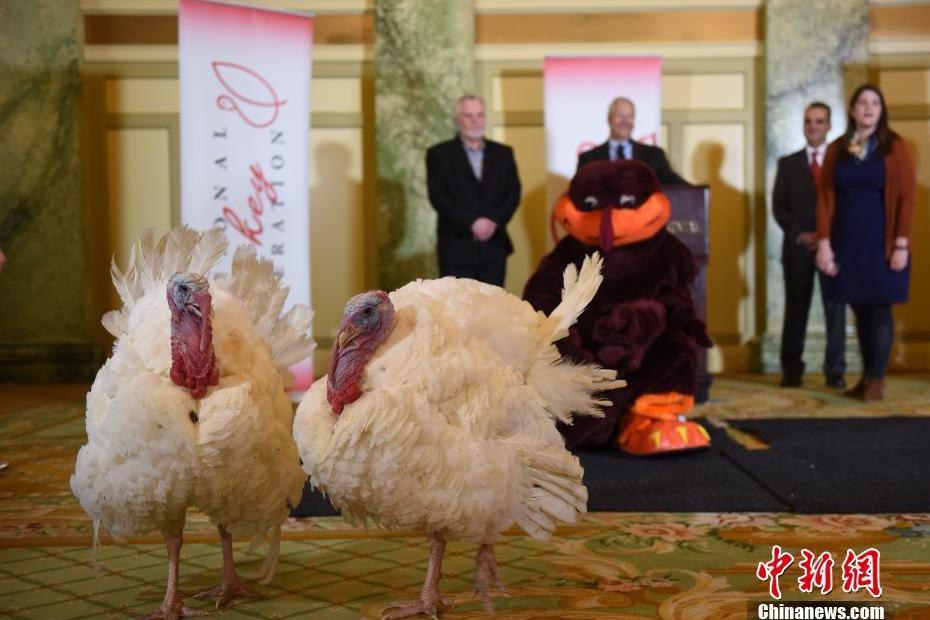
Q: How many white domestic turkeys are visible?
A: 2